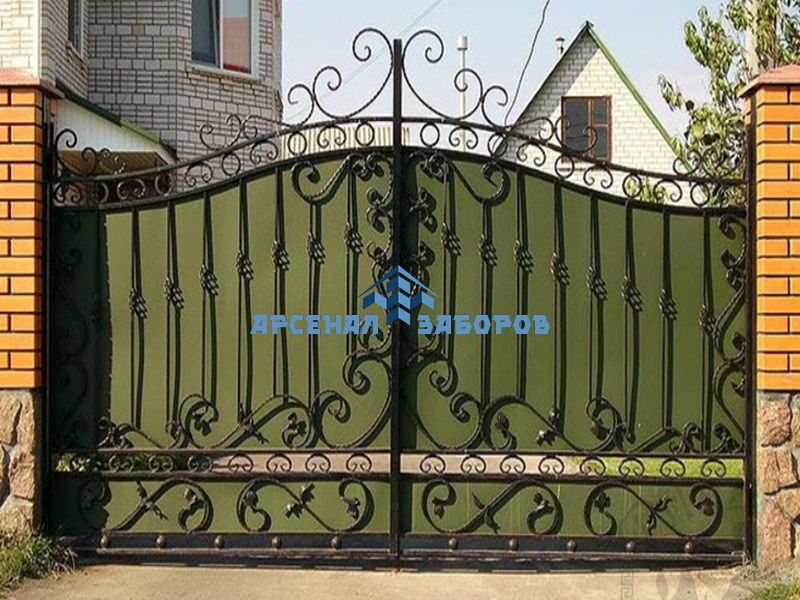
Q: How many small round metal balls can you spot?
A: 10